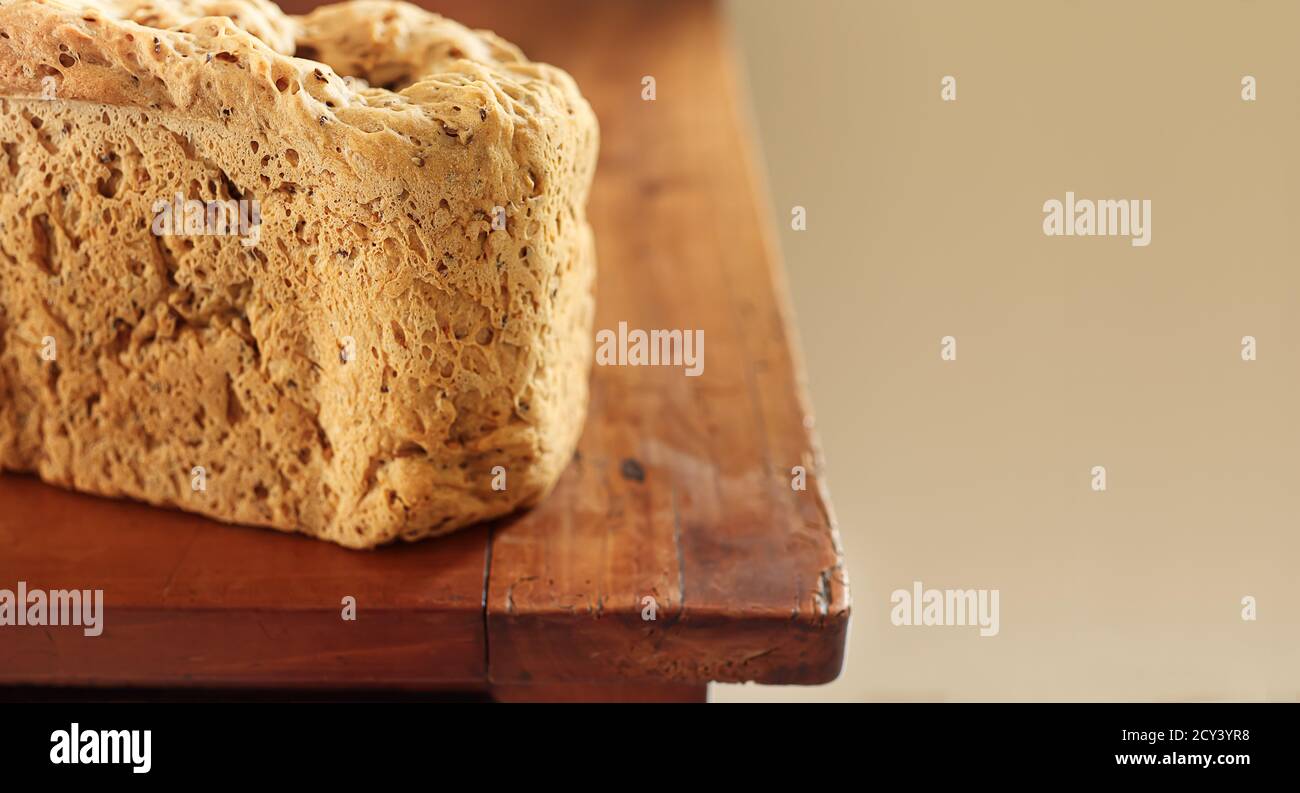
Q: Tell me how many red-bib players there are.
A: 0